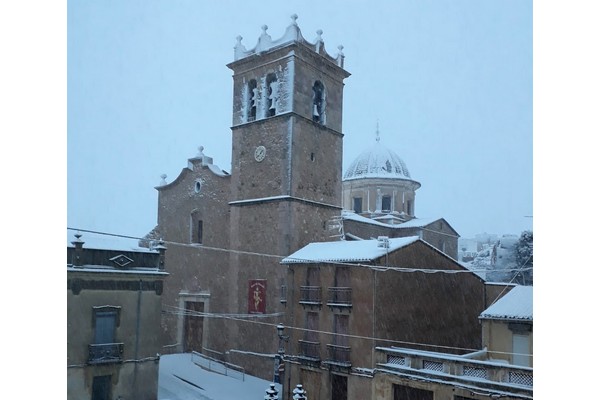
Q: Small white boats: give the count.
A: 0